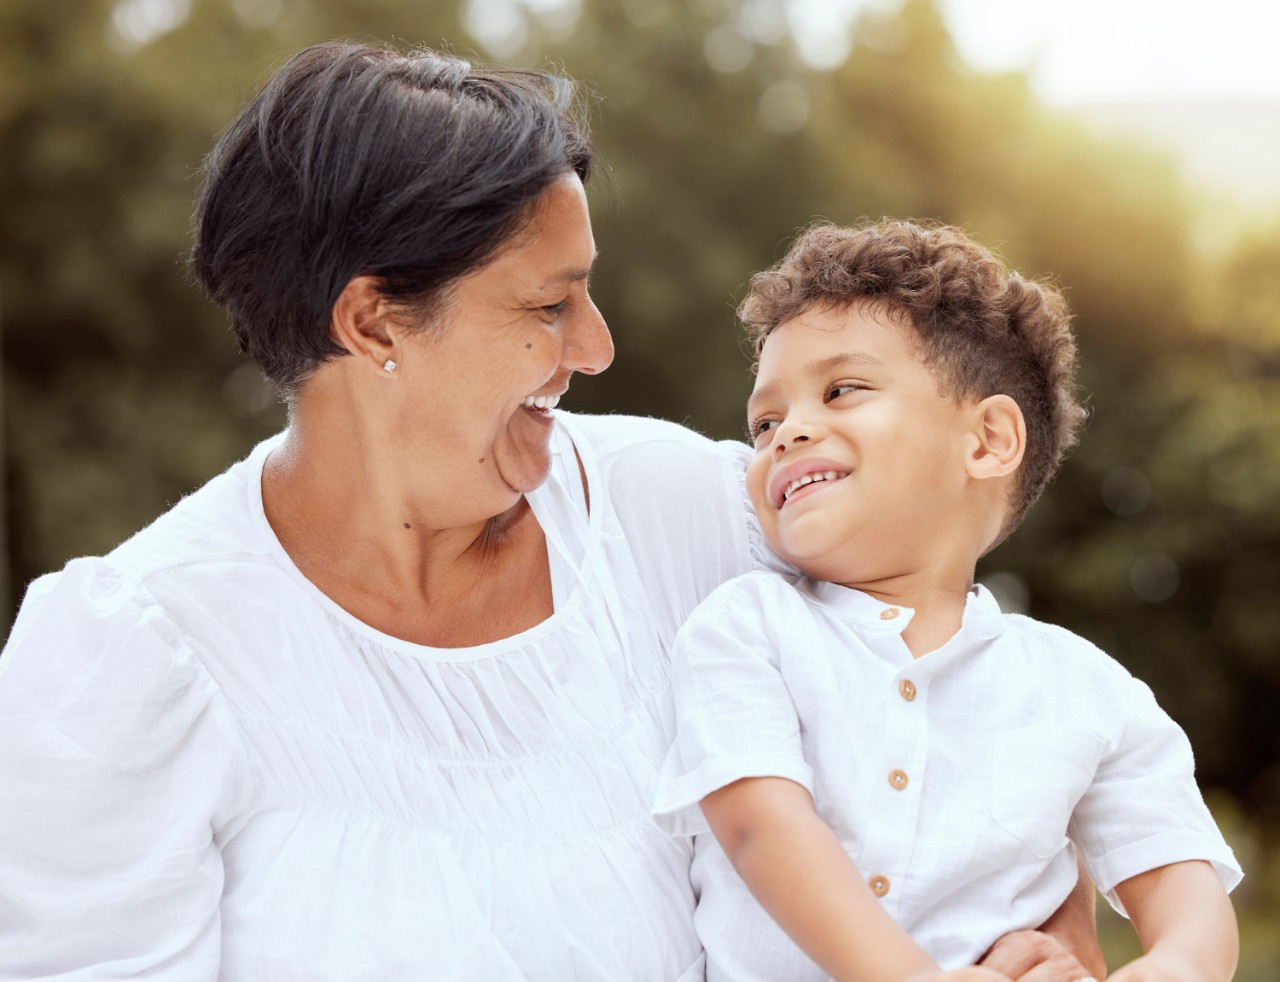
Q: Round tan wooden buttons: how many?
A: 4